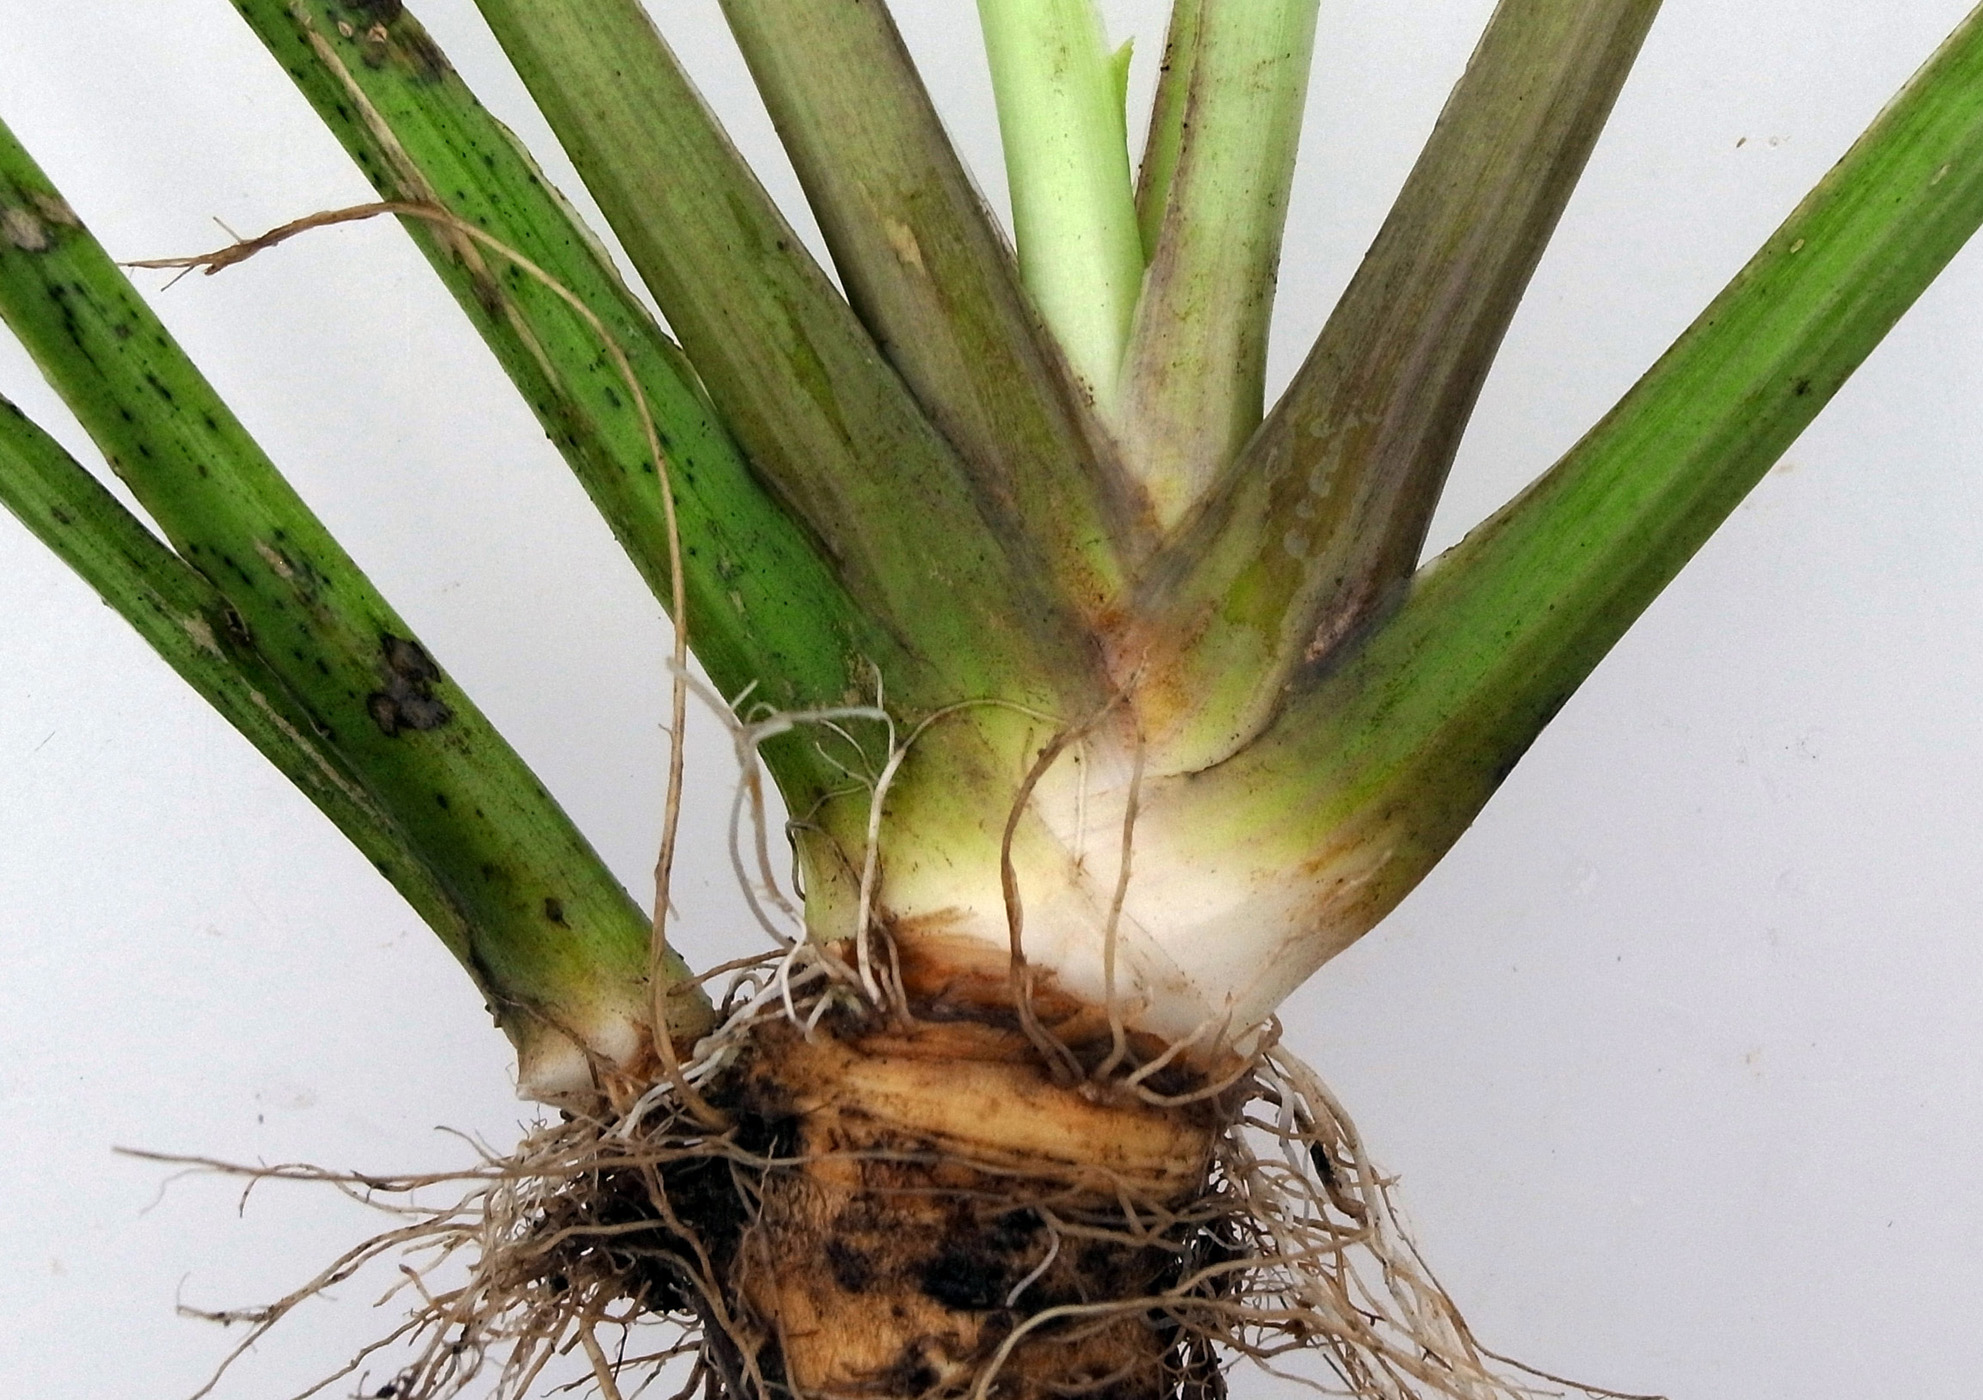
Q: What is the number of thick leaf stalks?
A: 9